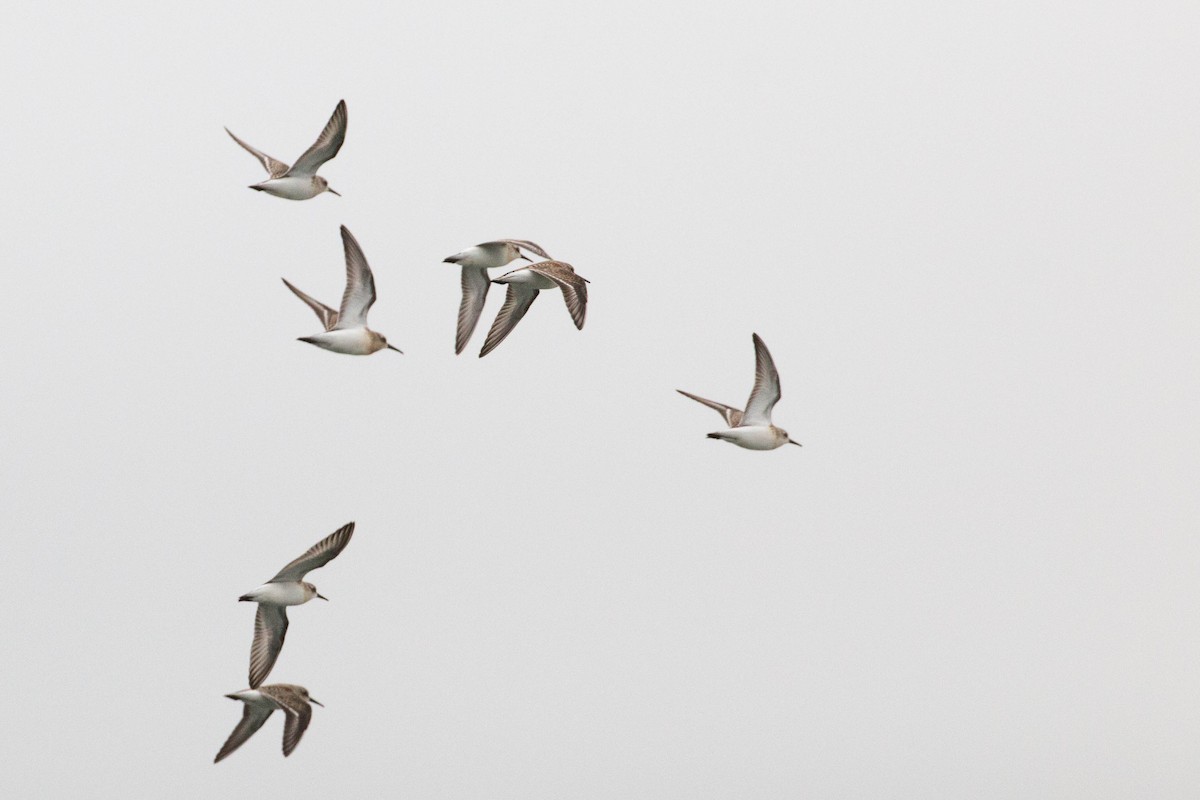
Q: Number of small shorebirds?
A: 7